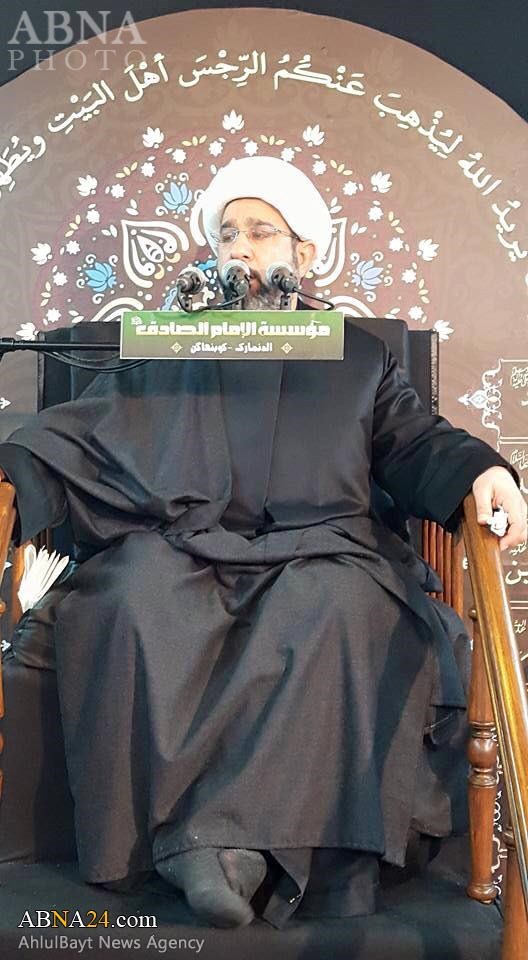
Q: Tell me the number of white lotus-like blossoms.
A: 9